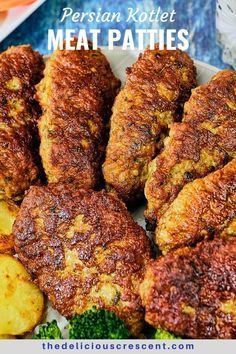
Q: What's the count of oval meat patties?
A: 7